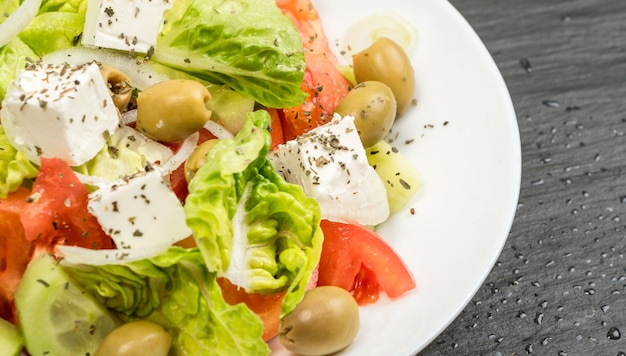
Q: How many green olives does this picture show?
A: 7